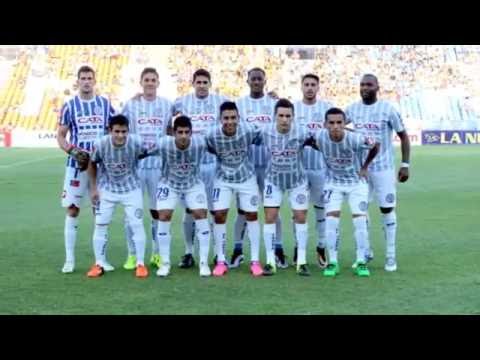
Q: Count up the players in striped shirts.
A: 11